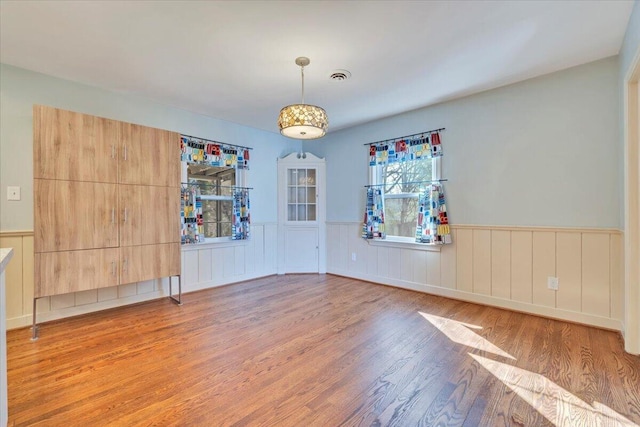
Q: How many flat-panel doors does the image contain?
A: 6